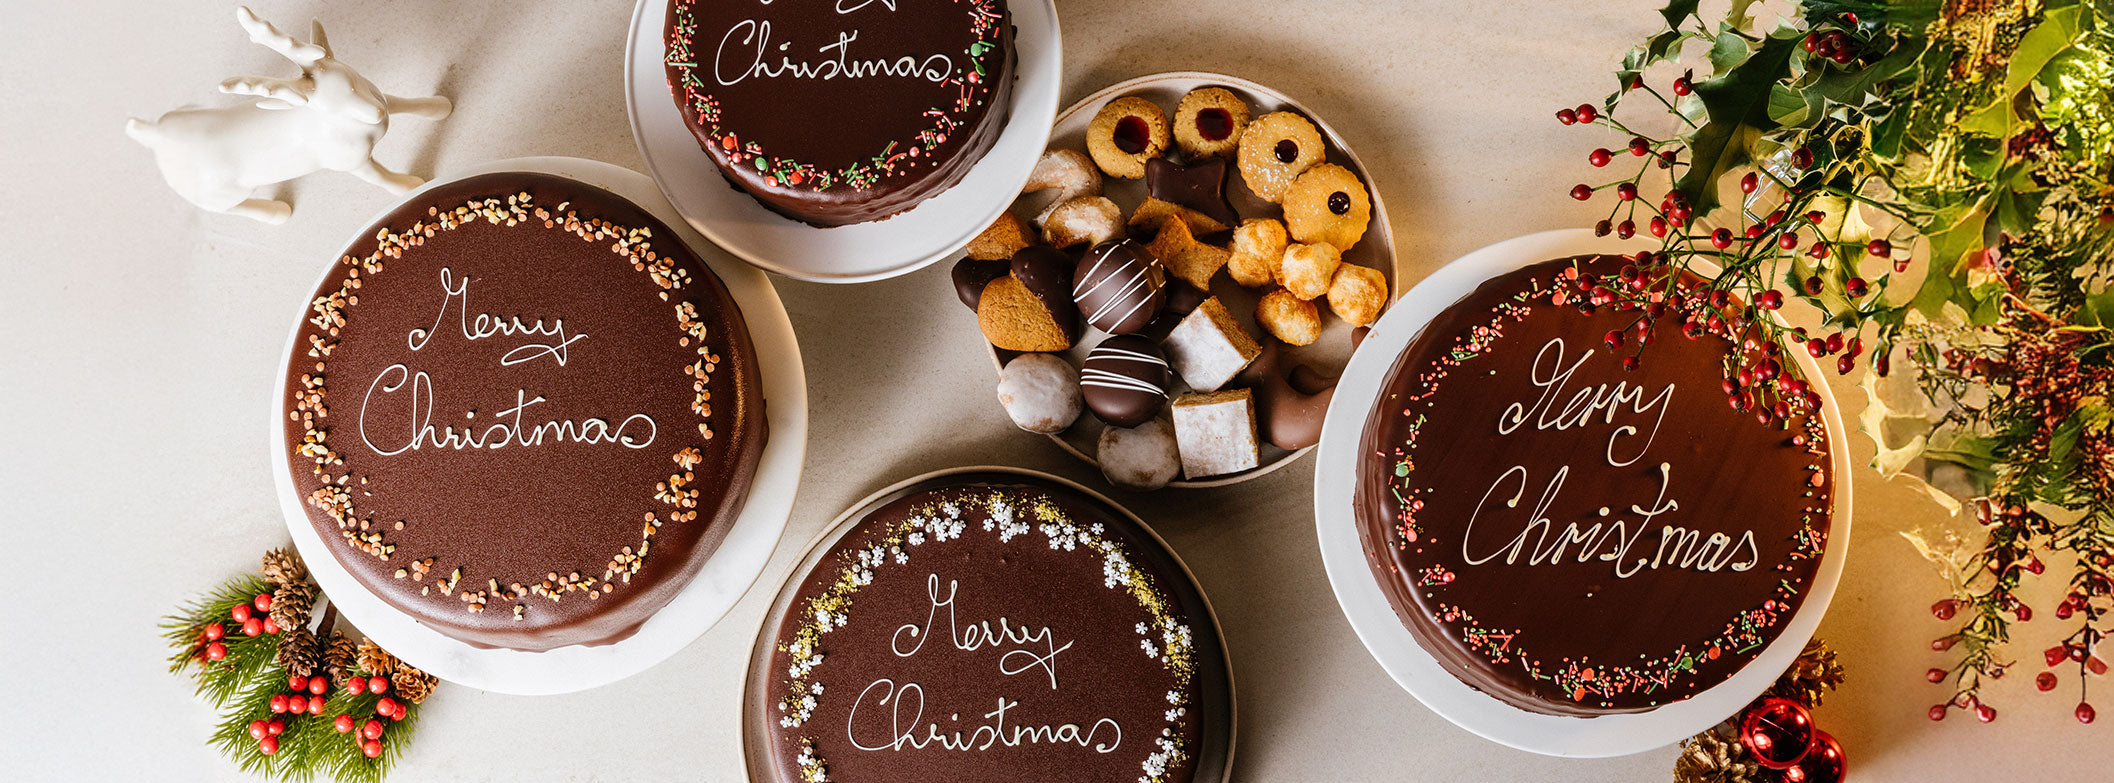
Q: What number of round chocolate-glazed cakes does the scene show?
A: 4